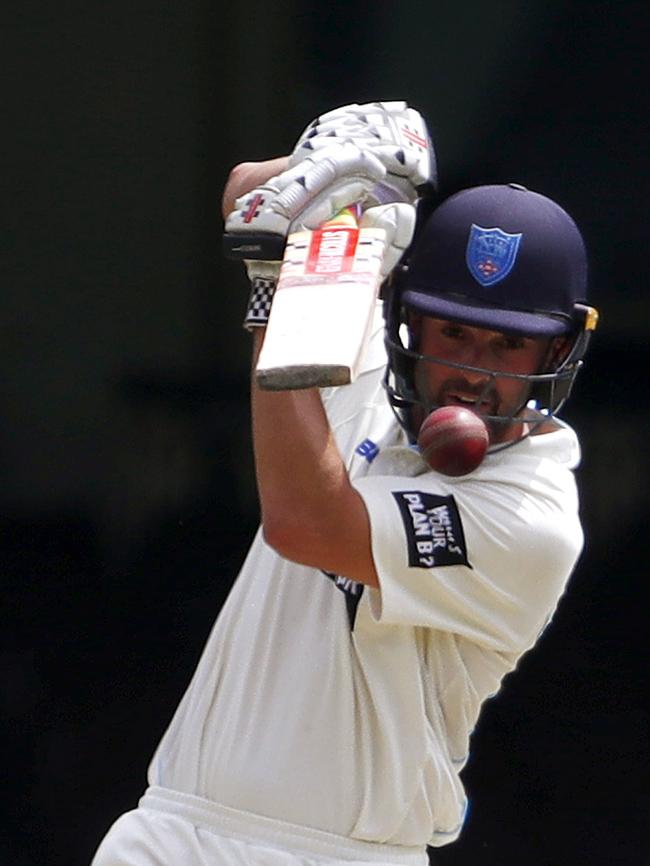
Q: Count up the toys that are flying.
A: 1